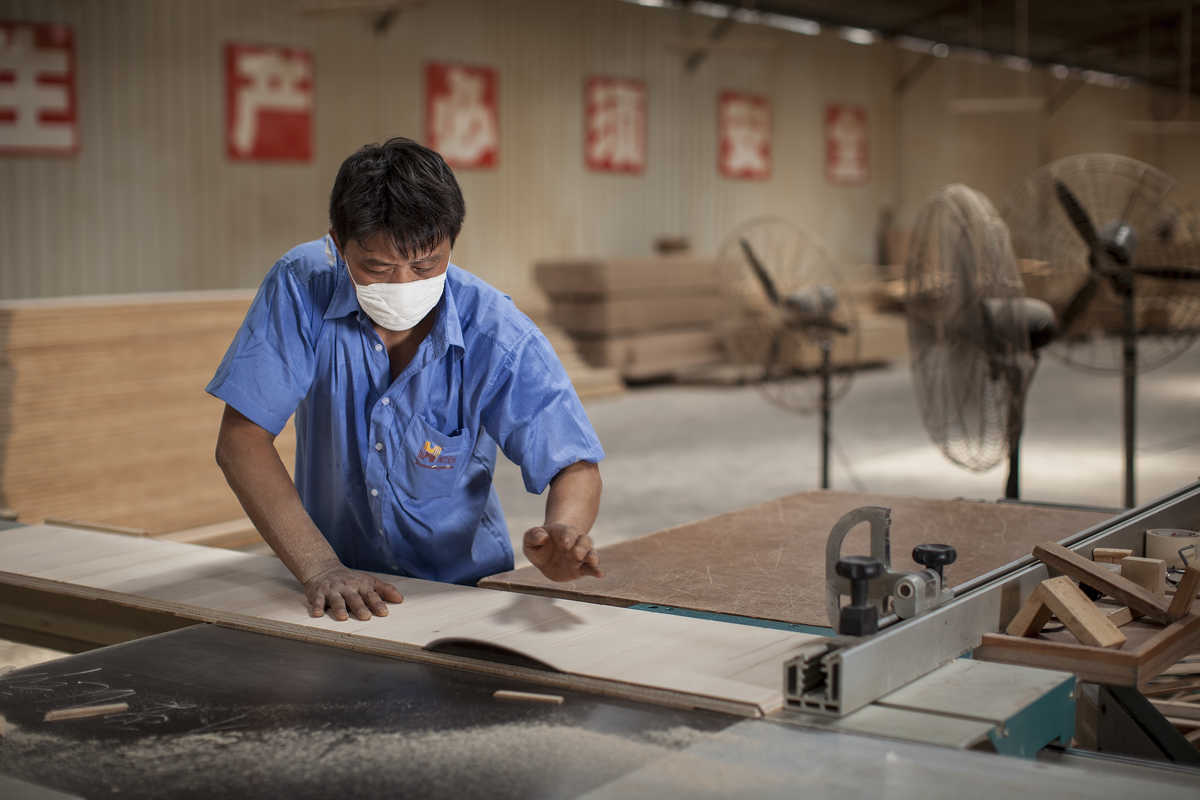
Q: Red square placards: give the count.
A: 6